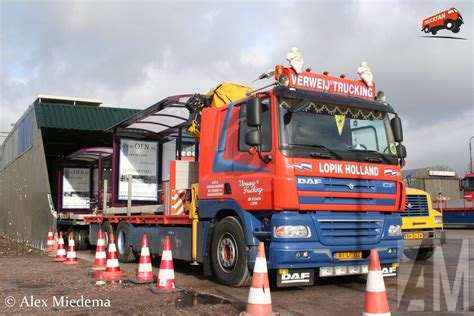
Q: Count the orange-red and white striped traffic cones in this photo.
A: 10